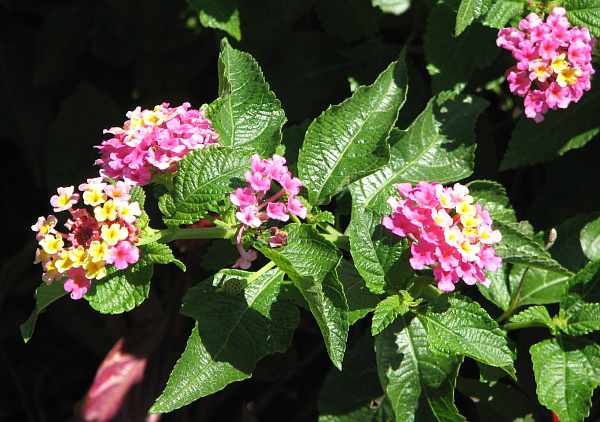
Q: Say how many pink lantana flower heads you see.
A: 5